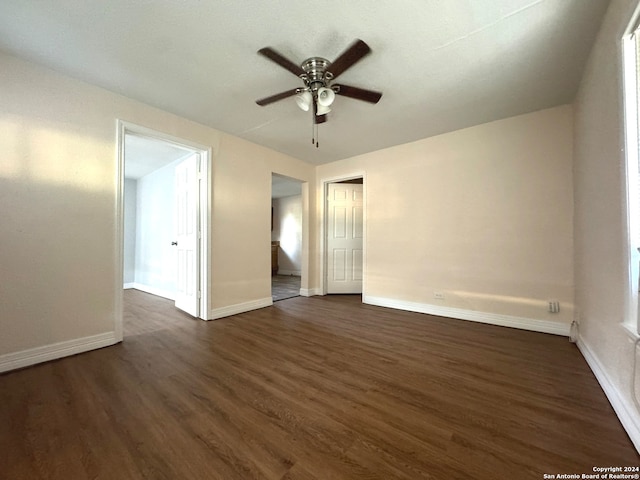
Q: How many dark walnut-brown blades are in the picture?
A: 5